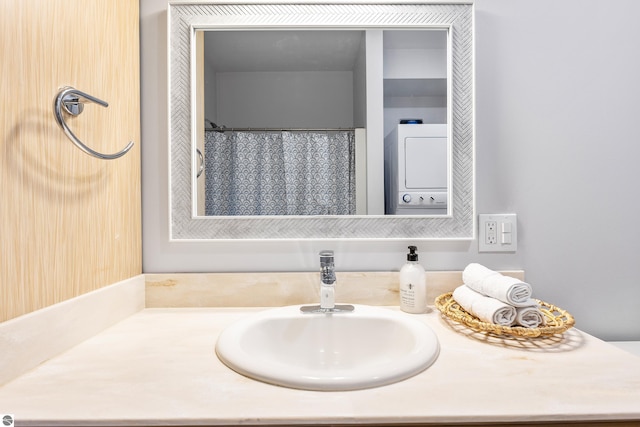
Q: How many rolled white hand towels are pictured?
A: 3